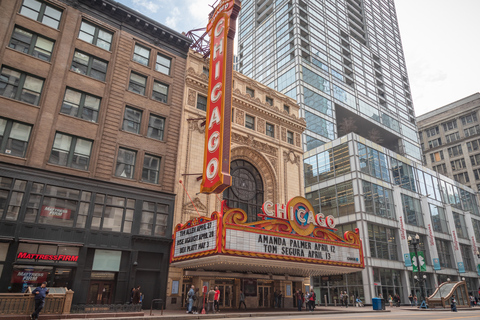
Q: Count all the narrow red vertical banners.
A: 4